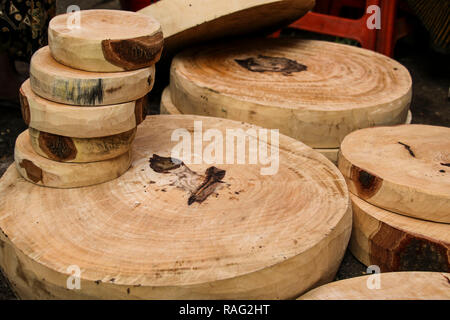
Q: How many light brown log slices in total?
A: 12